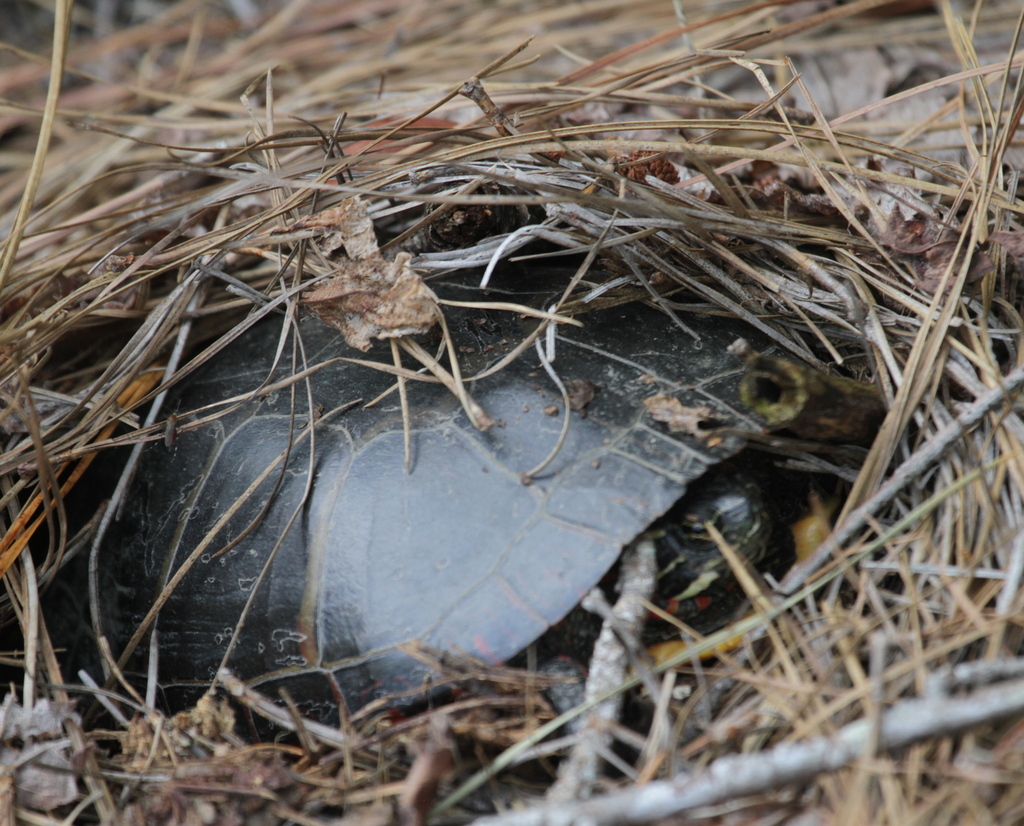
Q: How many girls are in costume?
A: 0